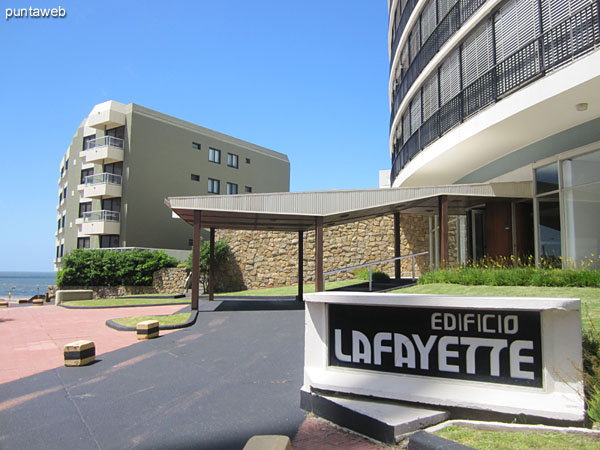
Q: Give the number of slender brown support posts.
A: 6